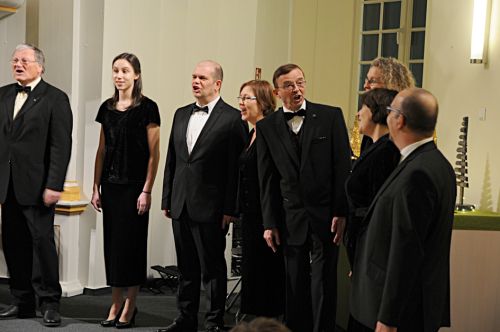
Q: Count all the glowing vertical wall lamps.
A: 1